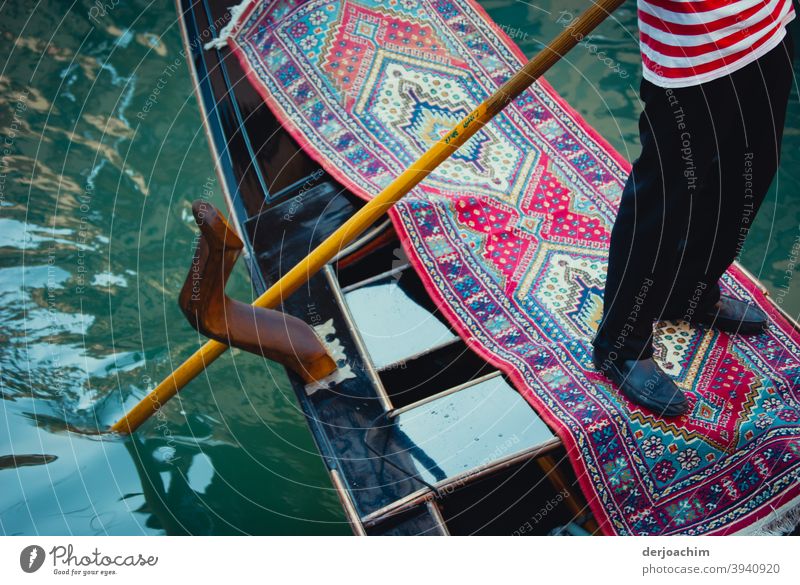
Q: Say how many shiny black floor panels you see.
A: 2